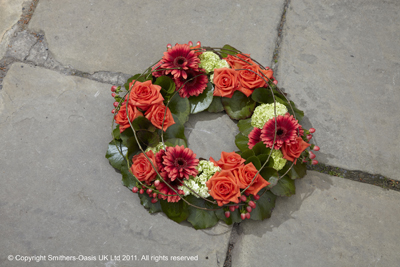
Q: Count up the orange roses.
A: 11